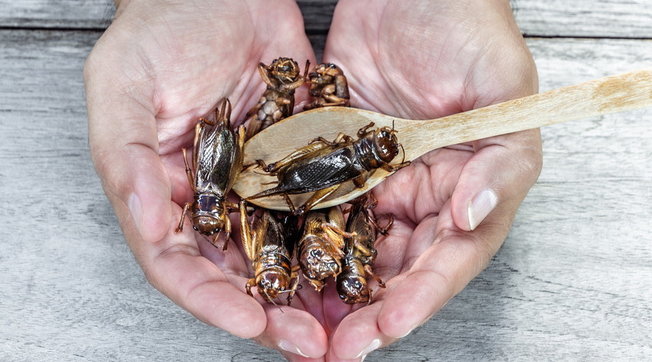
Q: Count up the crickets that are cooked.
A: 7